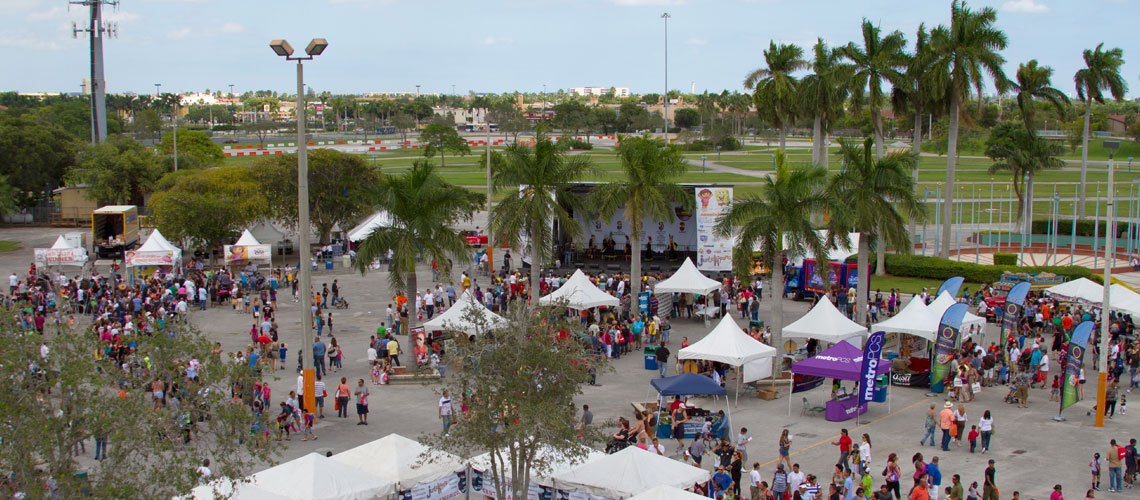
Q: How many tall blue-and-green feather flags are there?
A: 4